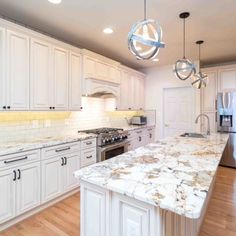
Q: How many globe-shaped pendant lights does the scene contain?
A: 3